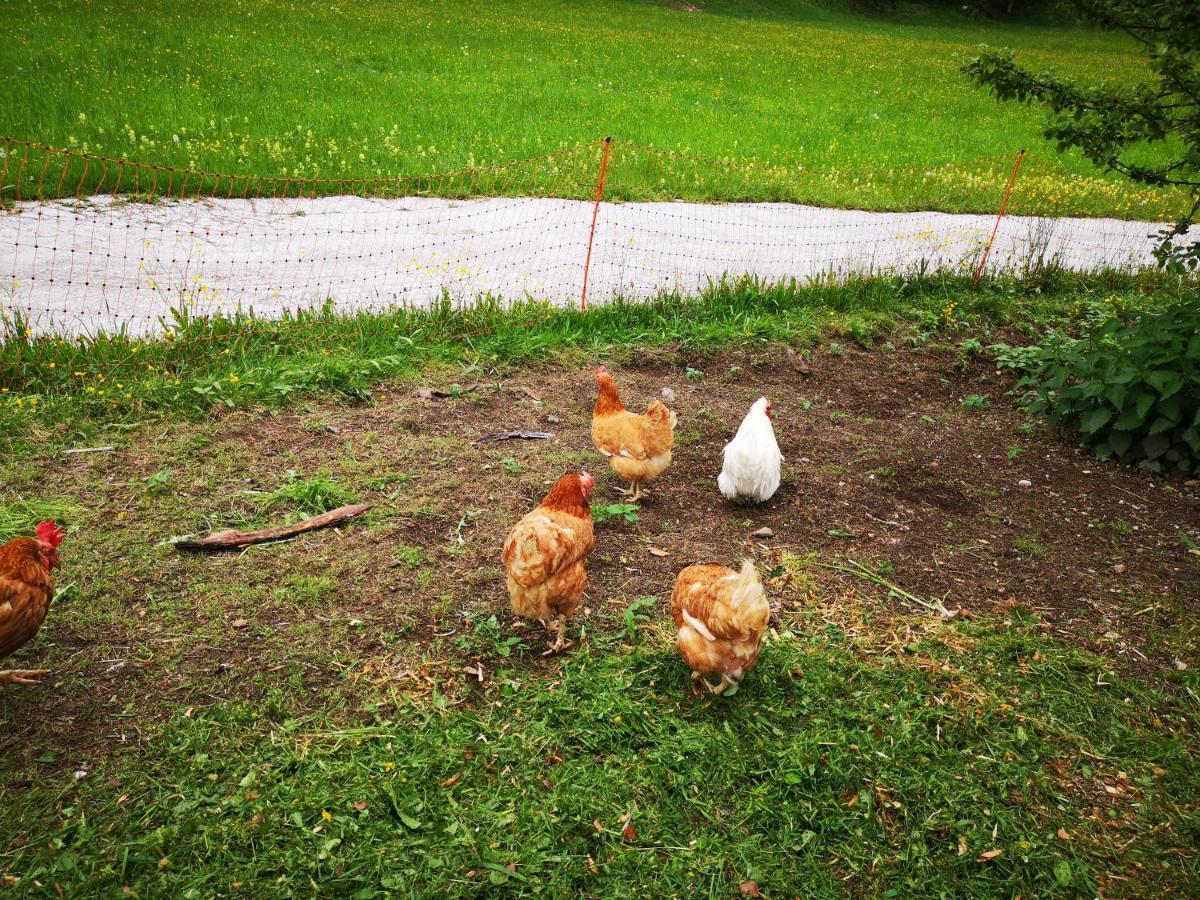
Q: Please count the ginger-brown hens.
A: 4